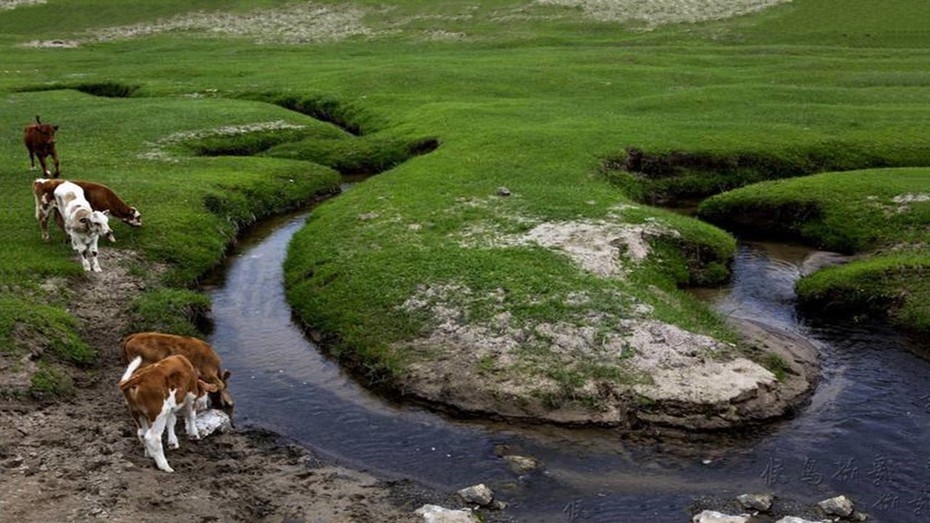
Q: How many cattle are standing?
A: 5